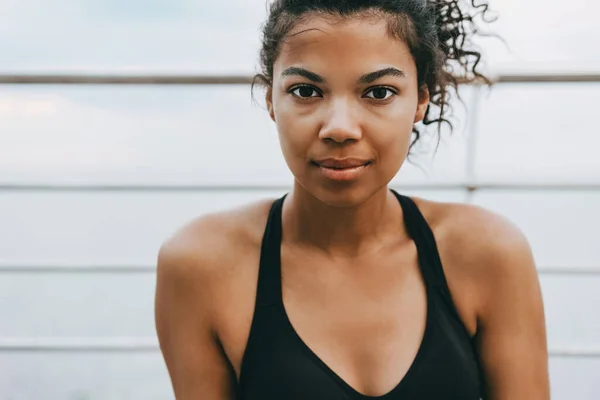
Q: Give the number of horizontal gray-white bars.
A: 4